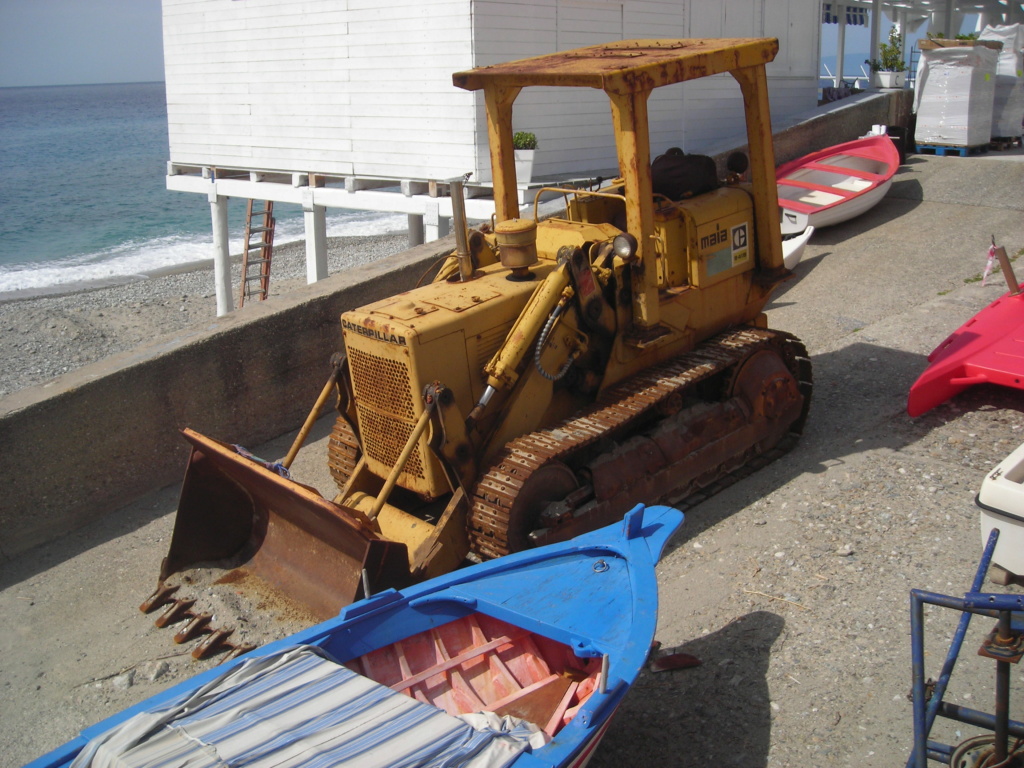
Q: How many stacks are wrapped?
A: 2